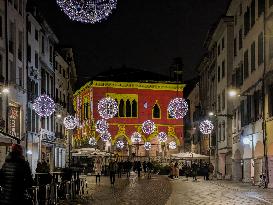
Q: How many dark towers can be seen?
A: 1